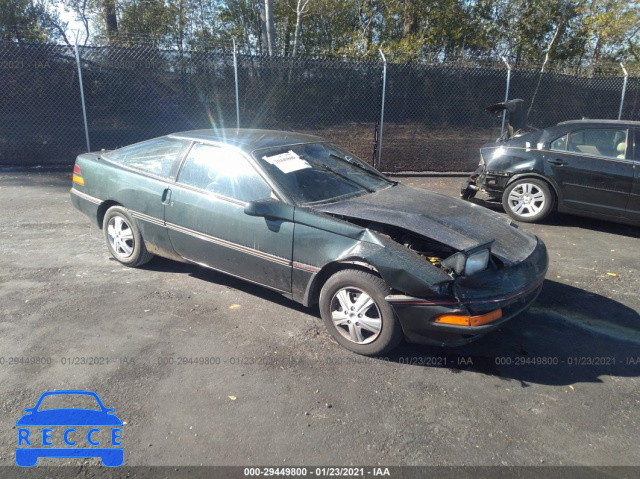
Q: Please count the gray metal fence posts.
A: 5